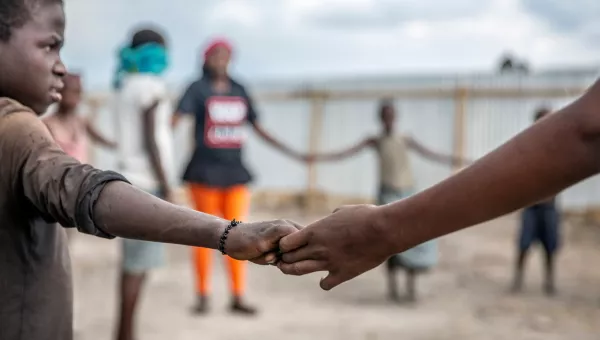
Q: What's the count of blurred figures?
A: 5